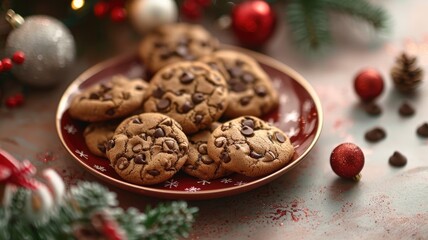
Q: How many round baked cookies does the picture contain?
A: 8